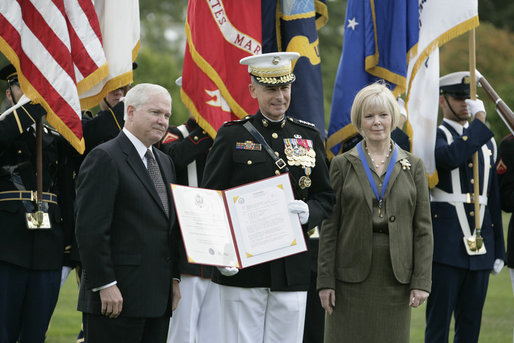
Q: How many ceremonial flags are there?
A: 6